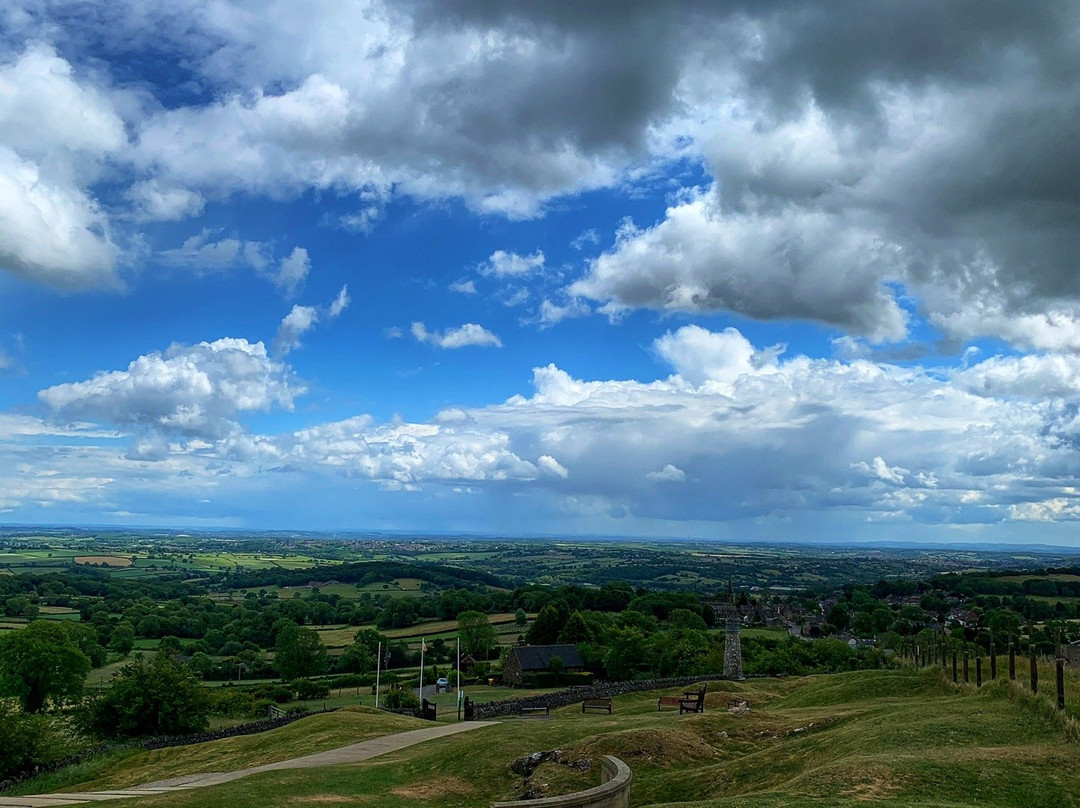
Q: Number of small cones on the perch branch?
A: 0